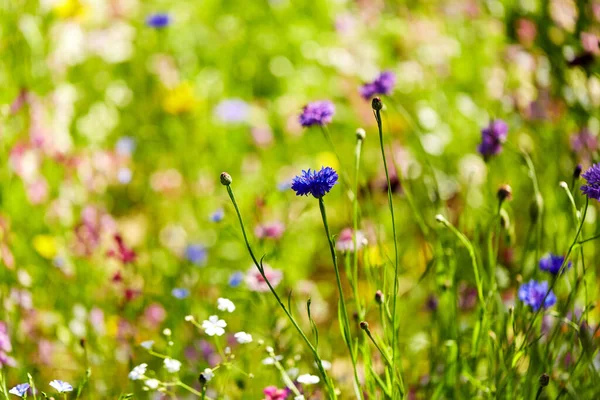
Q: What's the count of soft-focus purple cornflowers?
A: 3